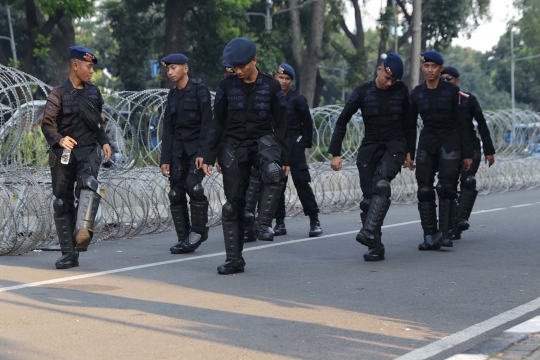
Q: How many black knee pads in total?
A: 11